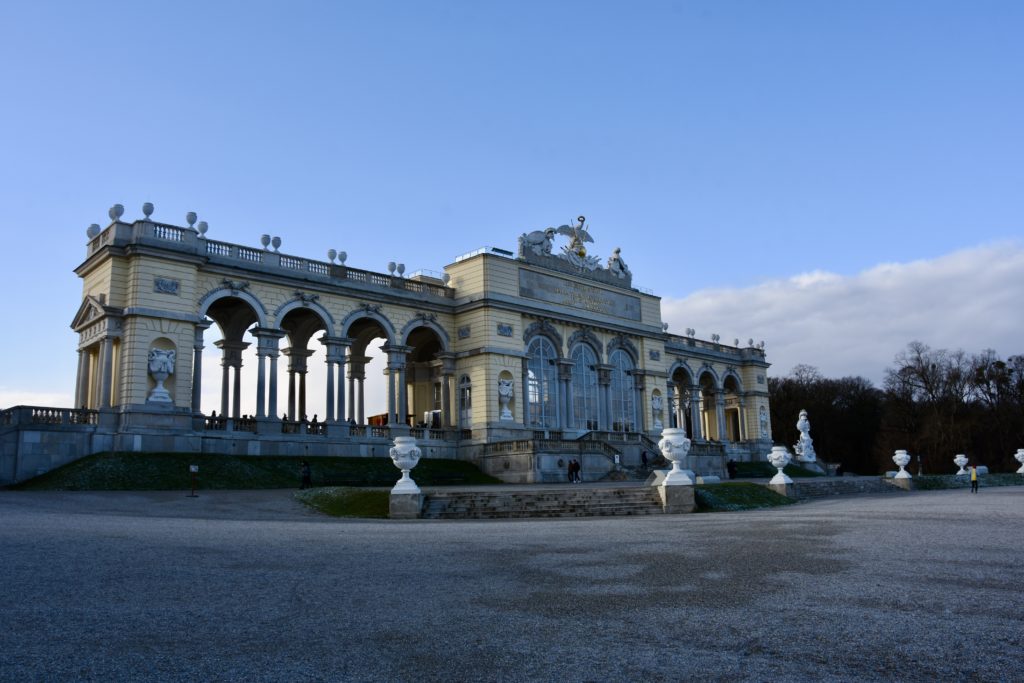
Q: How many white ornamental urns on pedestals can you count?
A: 6